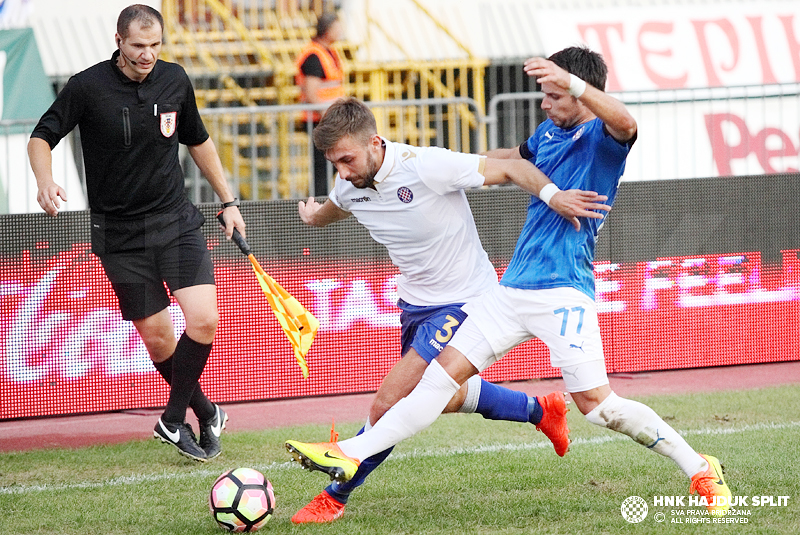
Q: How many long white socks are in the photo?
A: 2